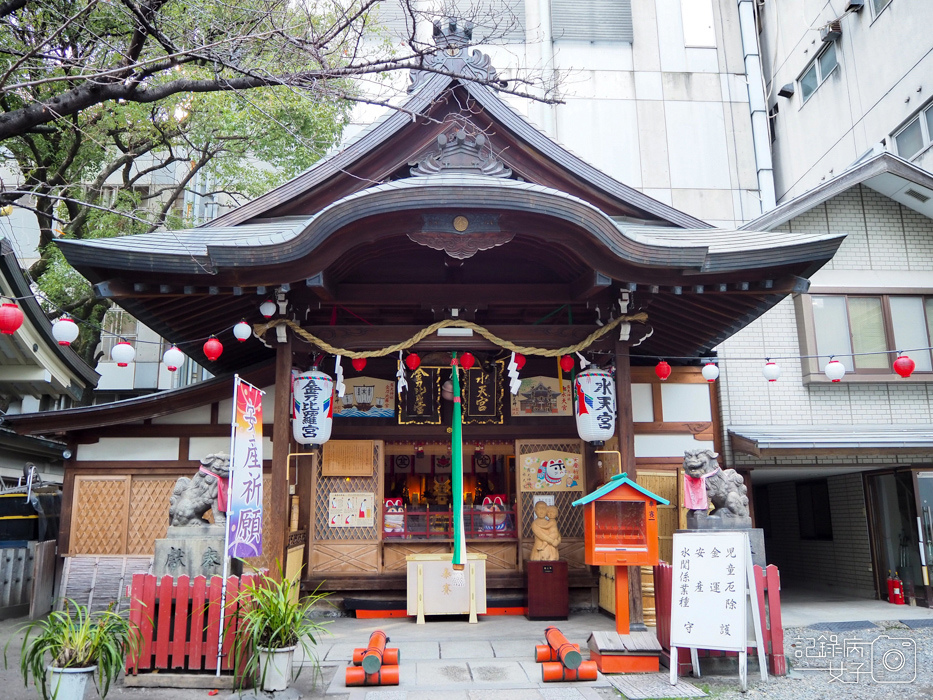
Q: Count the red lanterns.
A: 9